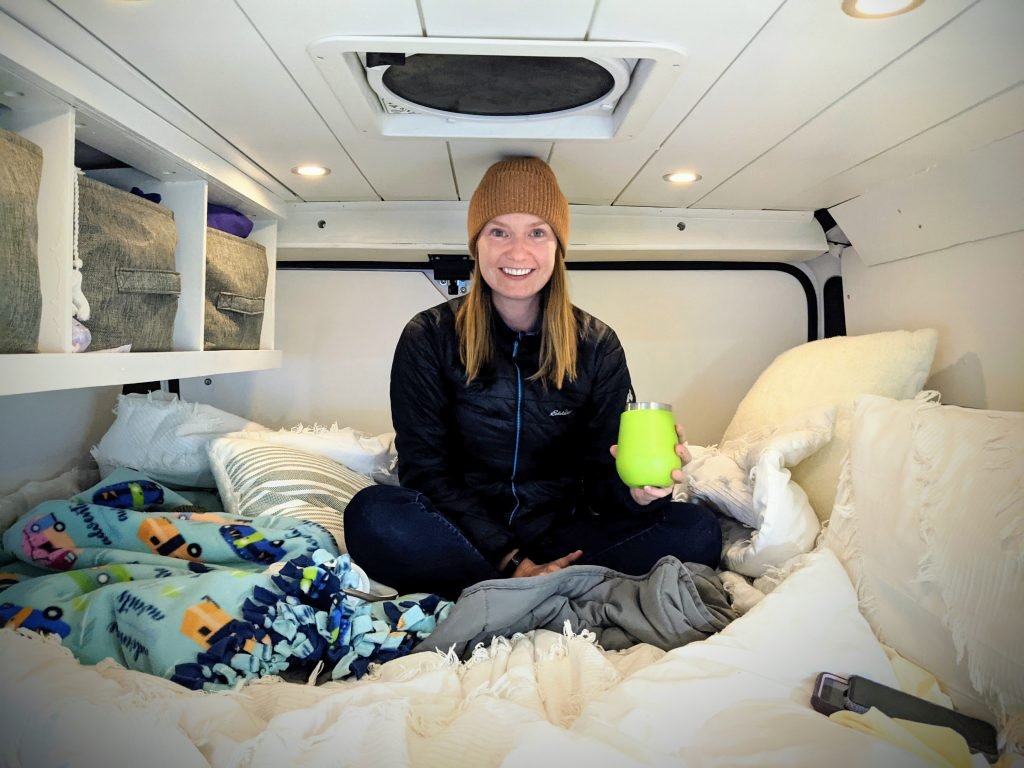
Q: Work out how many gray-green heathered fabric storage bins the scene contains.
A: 3